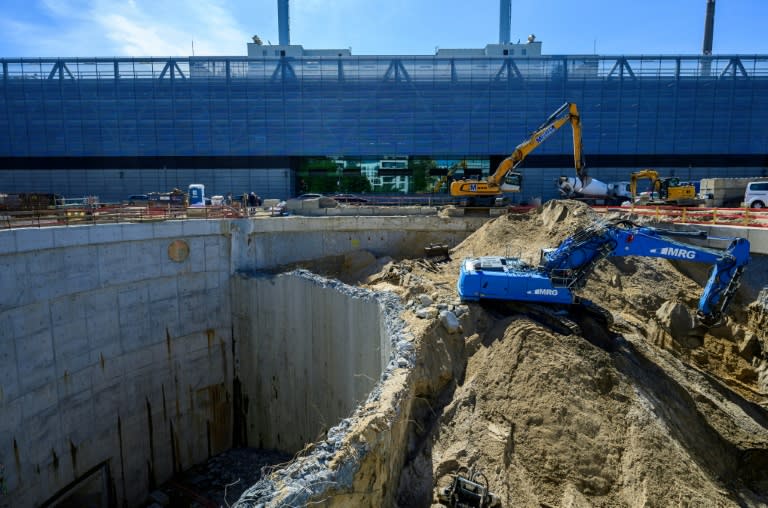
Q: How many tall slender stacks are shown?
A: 3